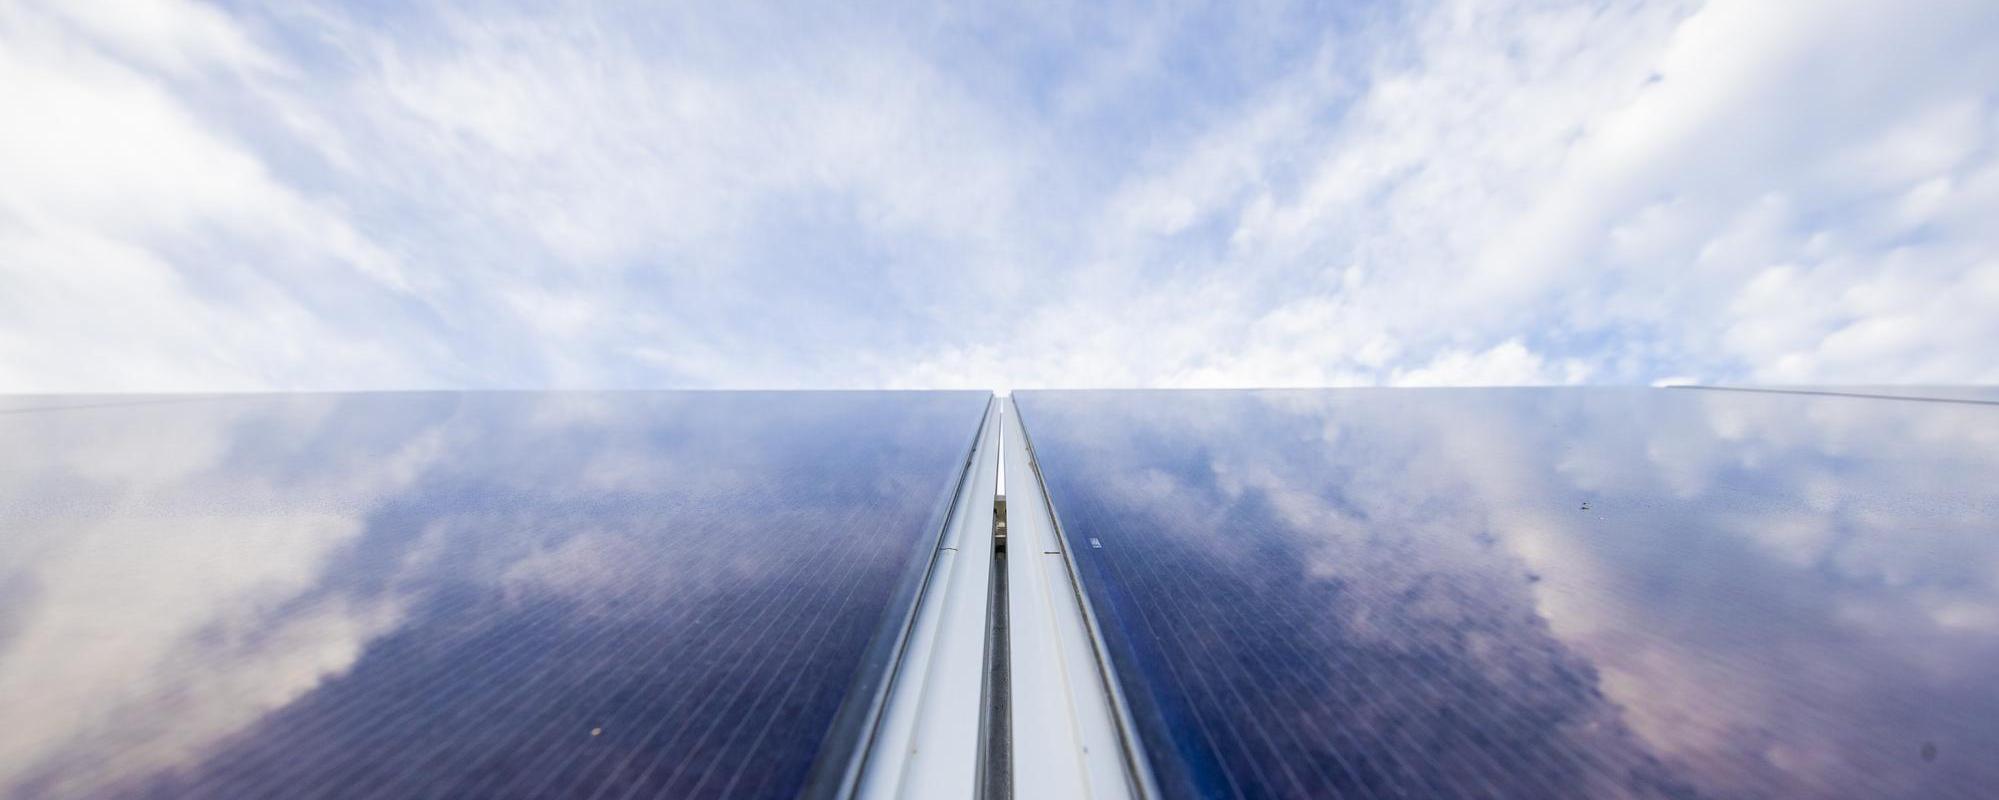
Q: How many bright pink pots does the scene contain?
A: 0